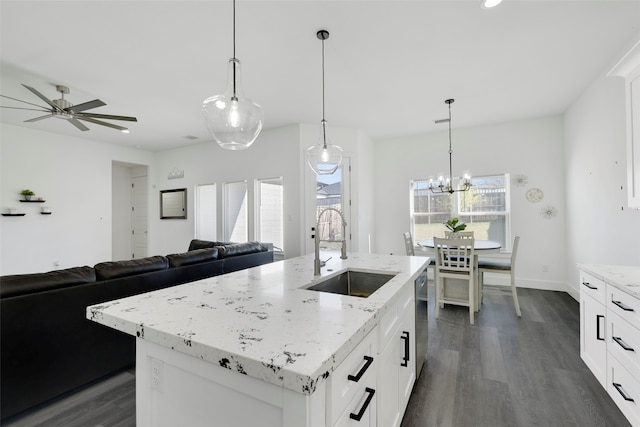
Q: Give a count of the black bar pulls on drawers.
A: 6